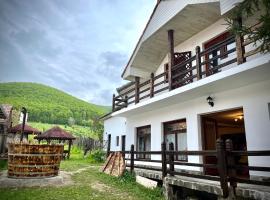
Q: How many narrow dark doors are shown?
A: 2